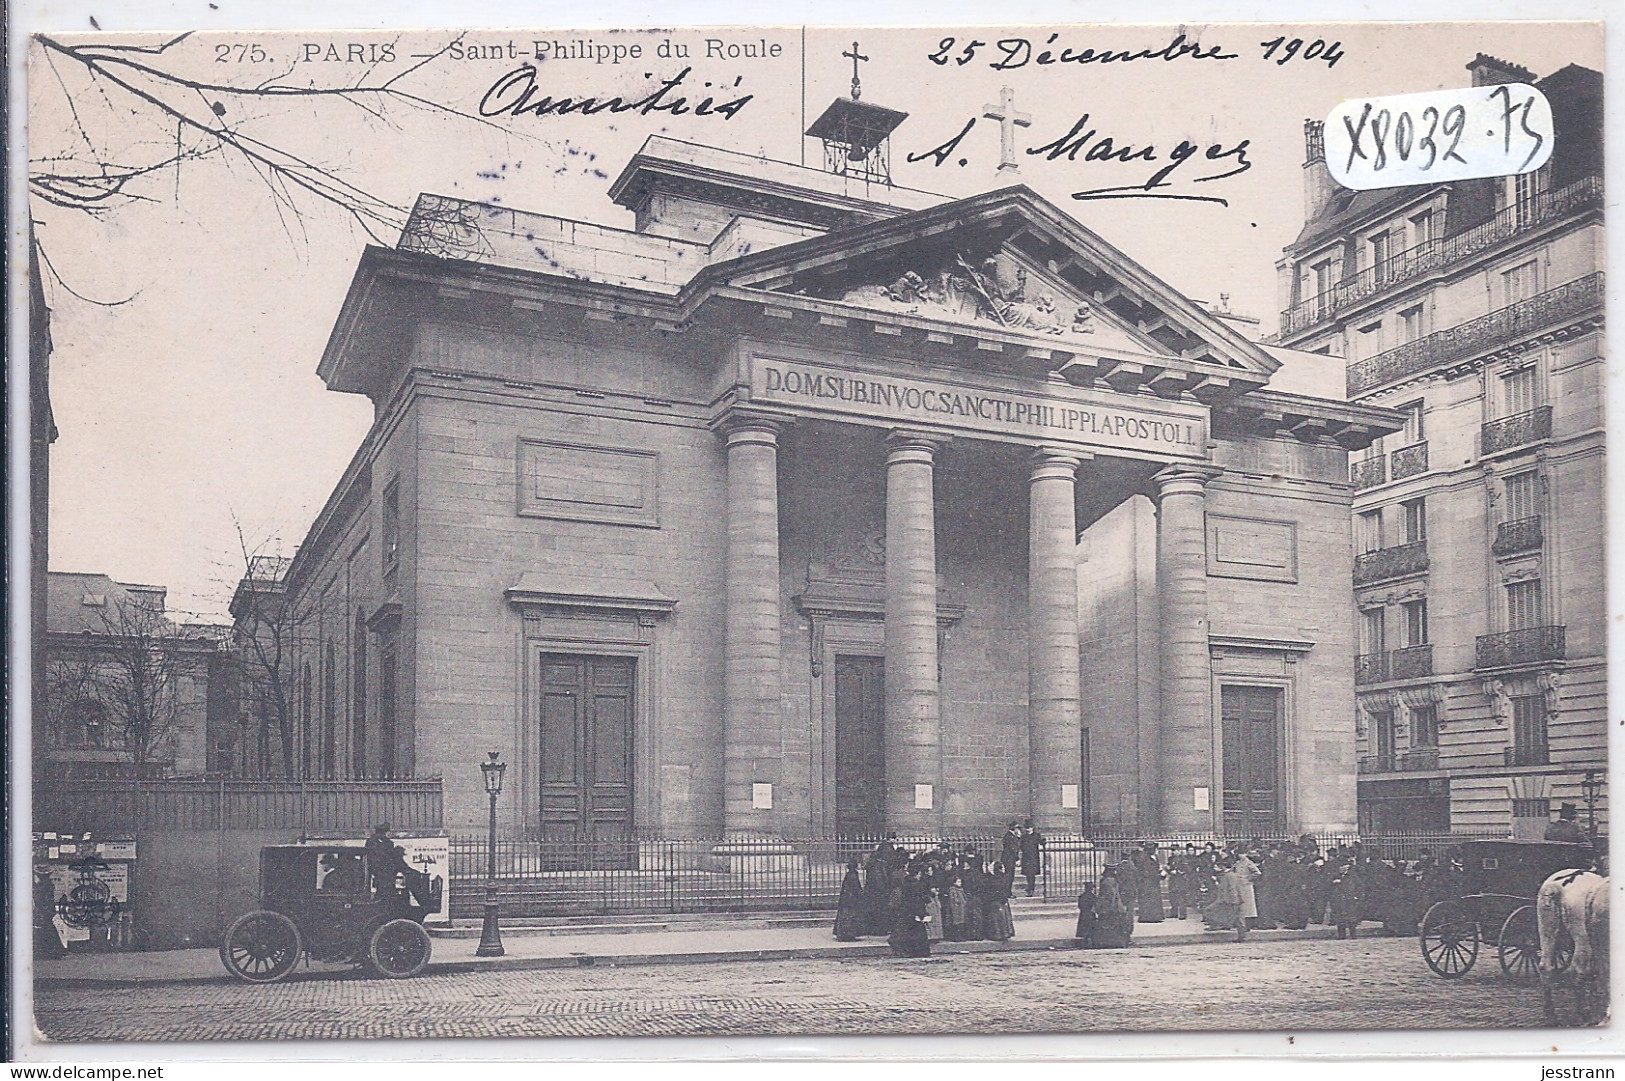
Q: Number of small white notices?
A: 4